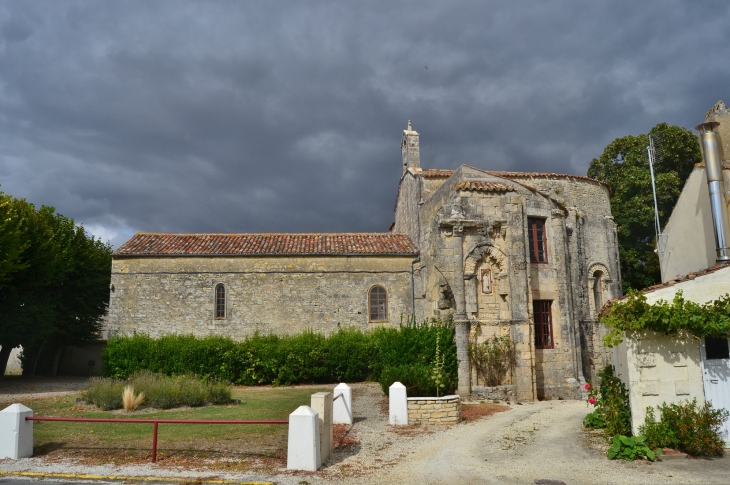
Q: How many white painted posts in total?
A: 4